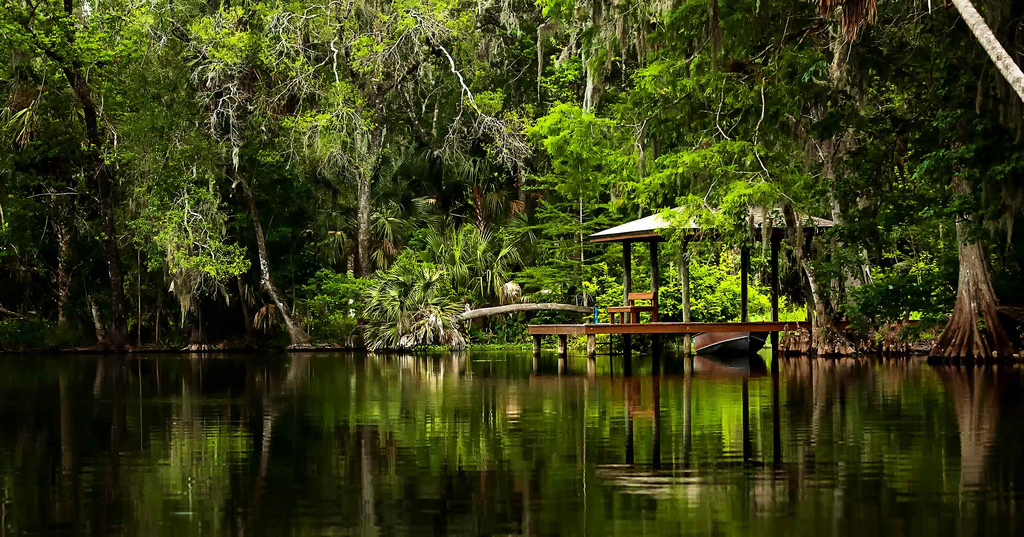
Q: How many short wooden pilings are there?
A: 3